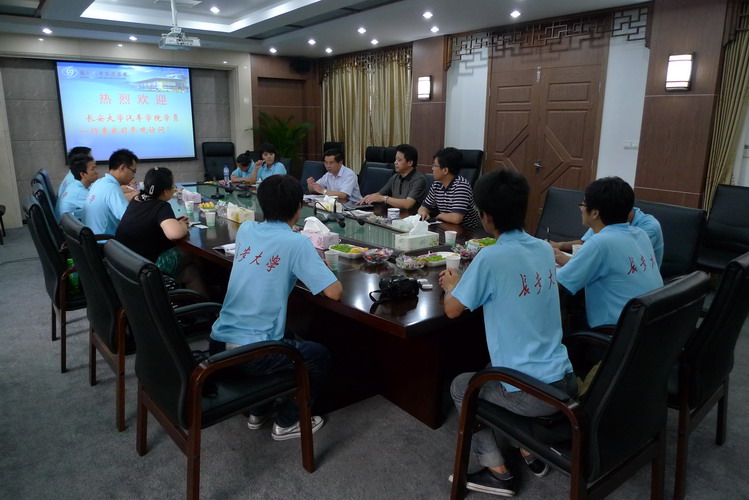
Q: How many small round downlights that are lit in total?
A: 11